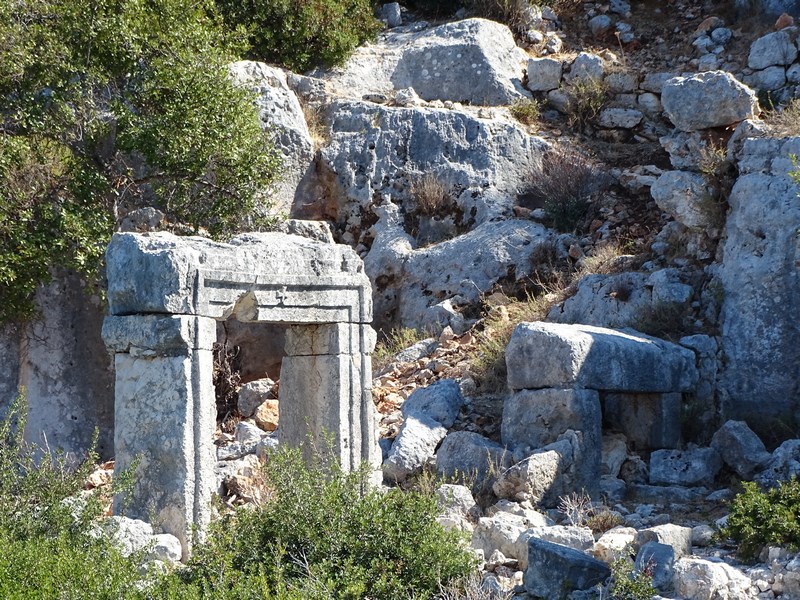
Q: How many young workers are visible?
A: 0